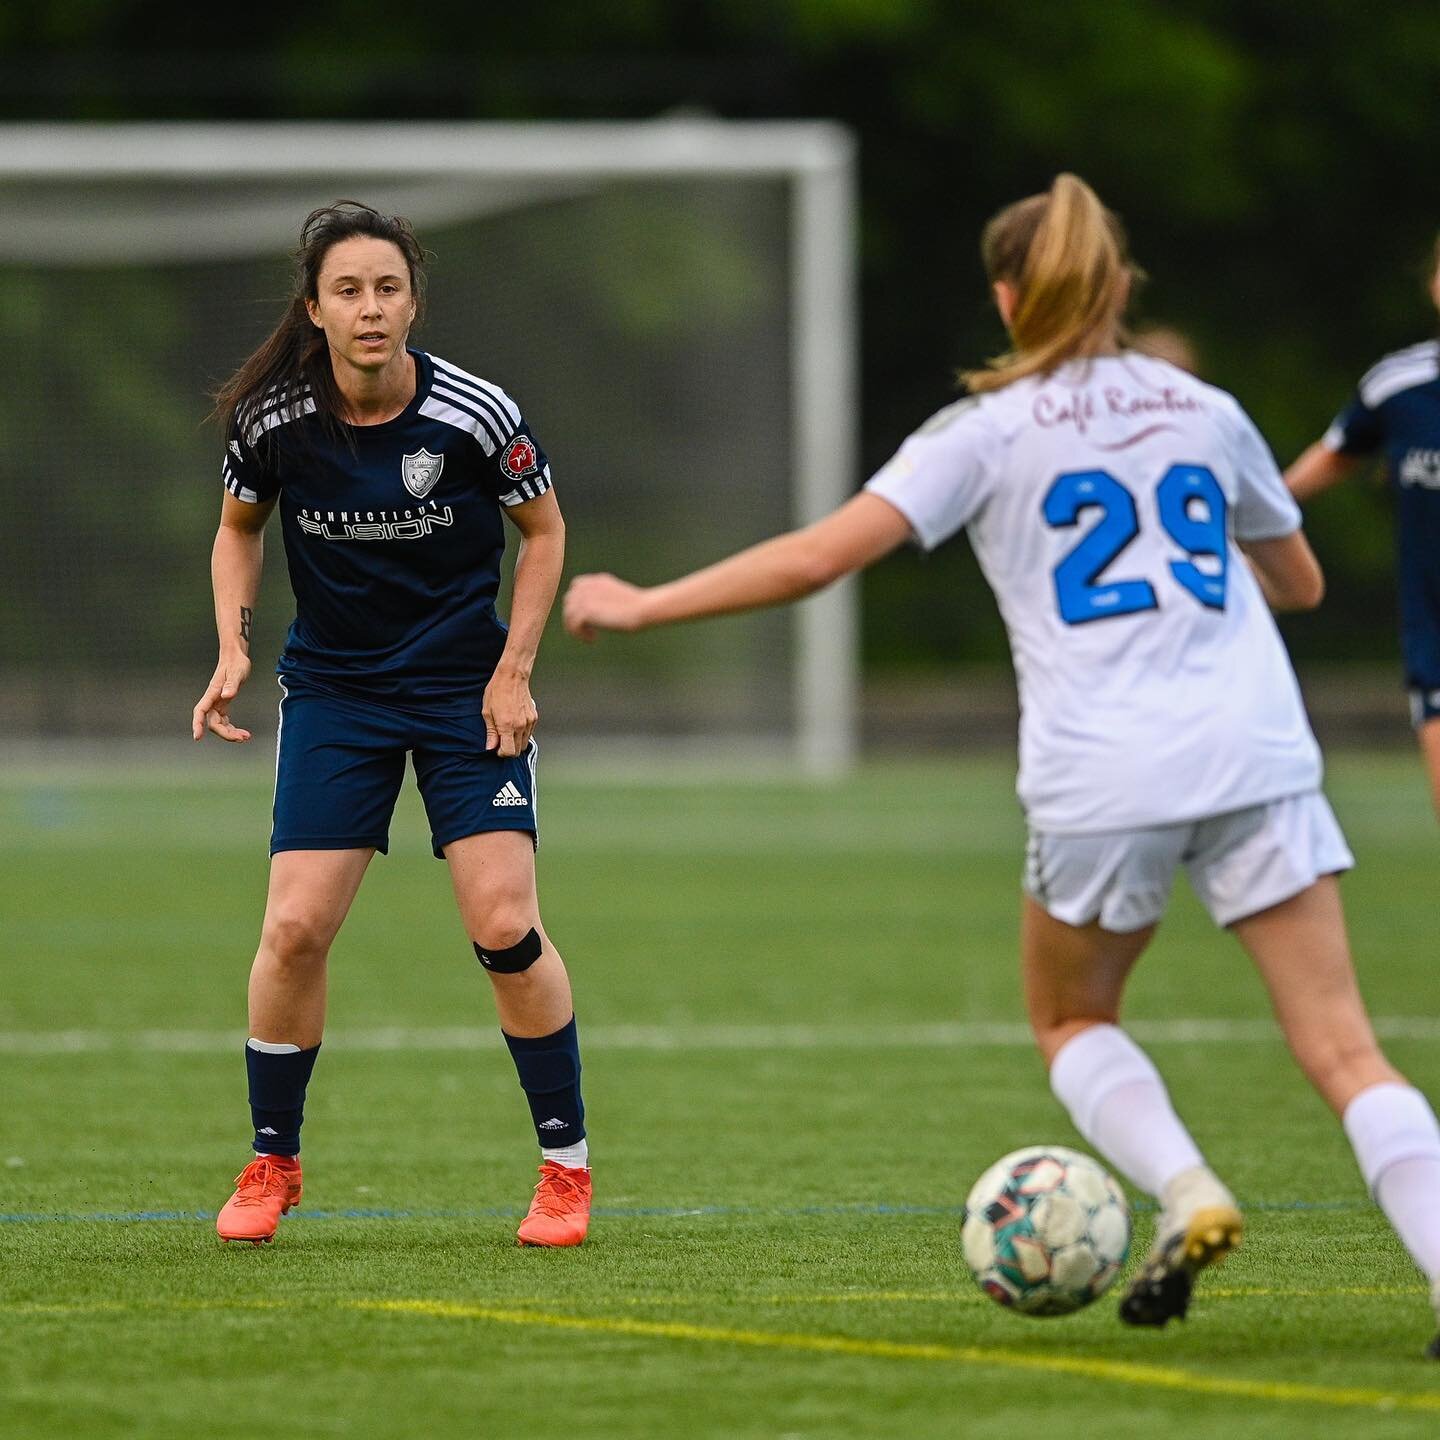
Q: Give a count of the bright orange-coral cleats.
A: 2